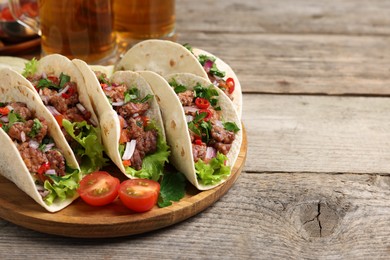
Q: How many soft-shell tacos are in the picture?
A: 5